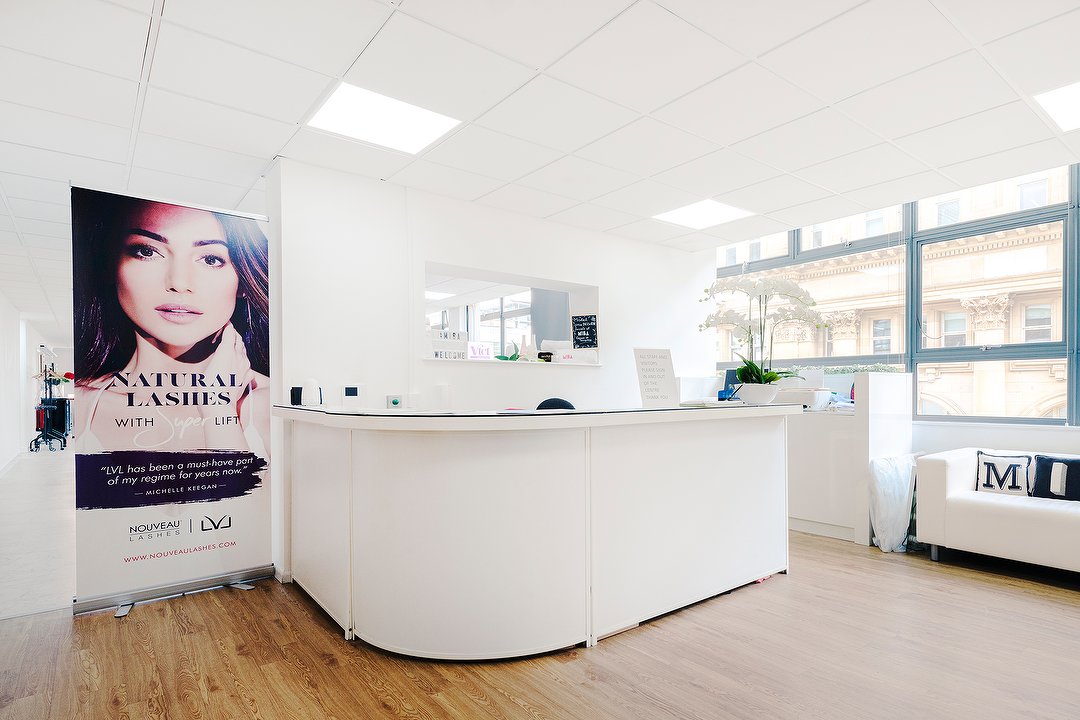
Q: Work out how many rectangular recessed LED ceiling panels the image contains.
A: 3